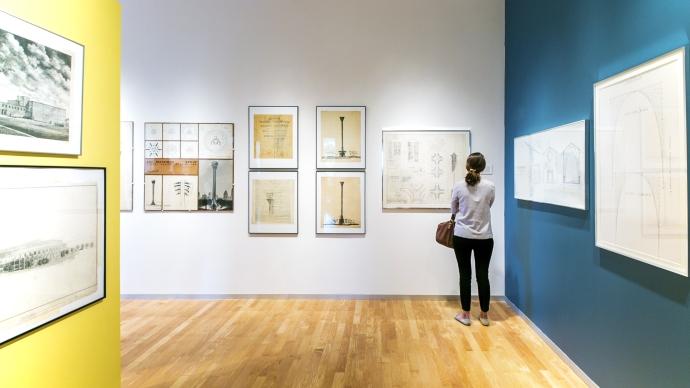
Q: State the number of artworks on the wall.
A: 11